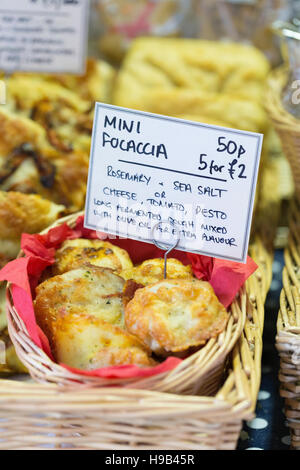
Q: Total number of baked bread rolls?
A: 5